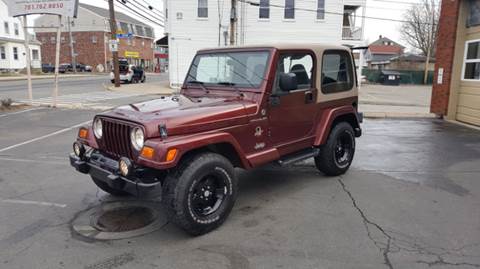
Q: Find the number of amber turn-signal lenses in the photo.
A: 3